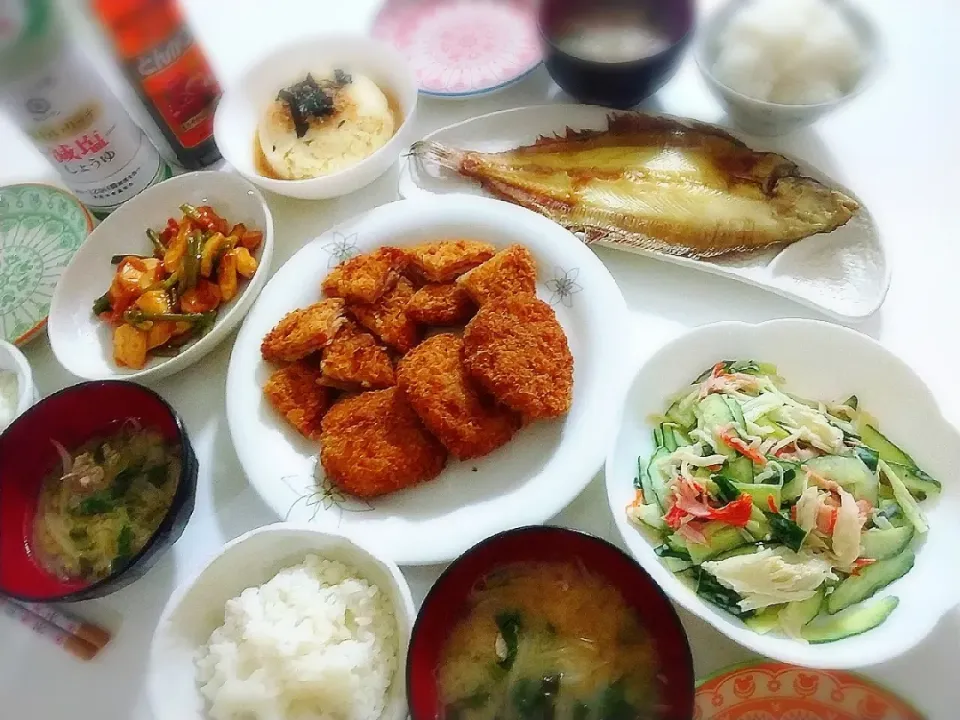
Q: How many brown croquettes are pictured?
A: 11